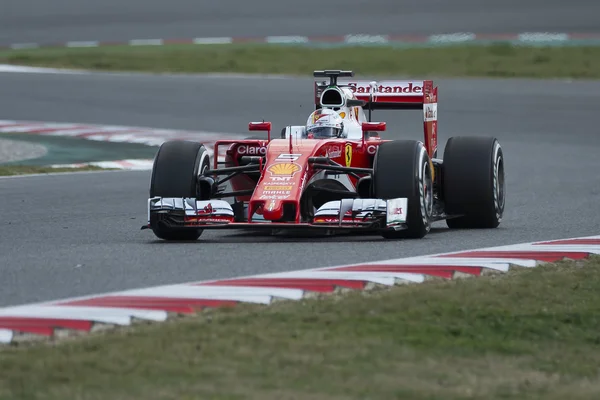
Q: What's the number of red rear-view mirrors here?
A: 2